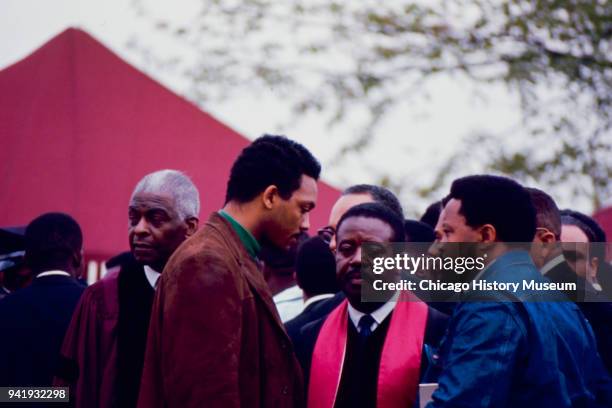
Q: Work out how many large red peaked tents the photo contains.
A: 1